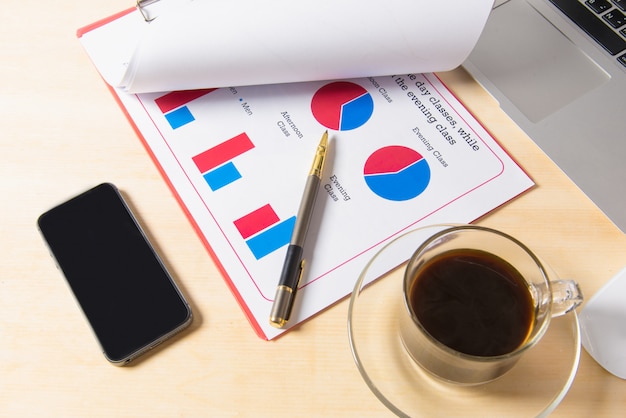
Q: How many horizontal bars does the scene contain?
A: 6